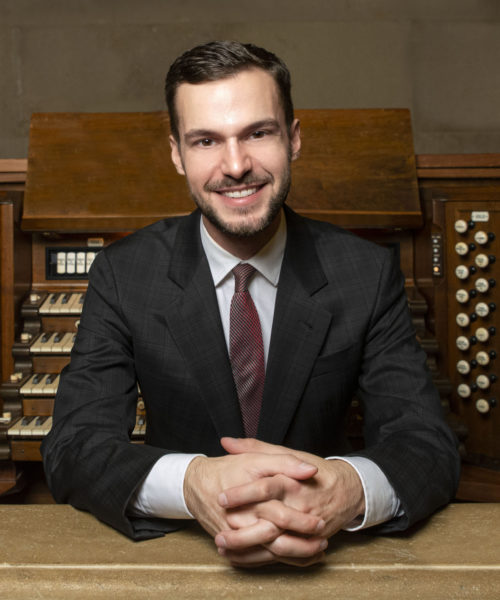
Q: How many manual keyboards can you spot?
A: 4